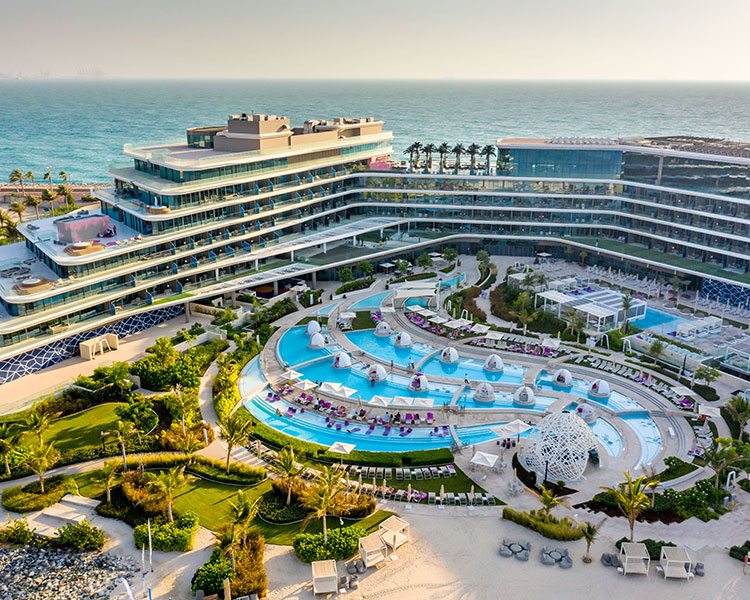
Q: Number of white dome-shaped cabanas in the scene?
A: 14